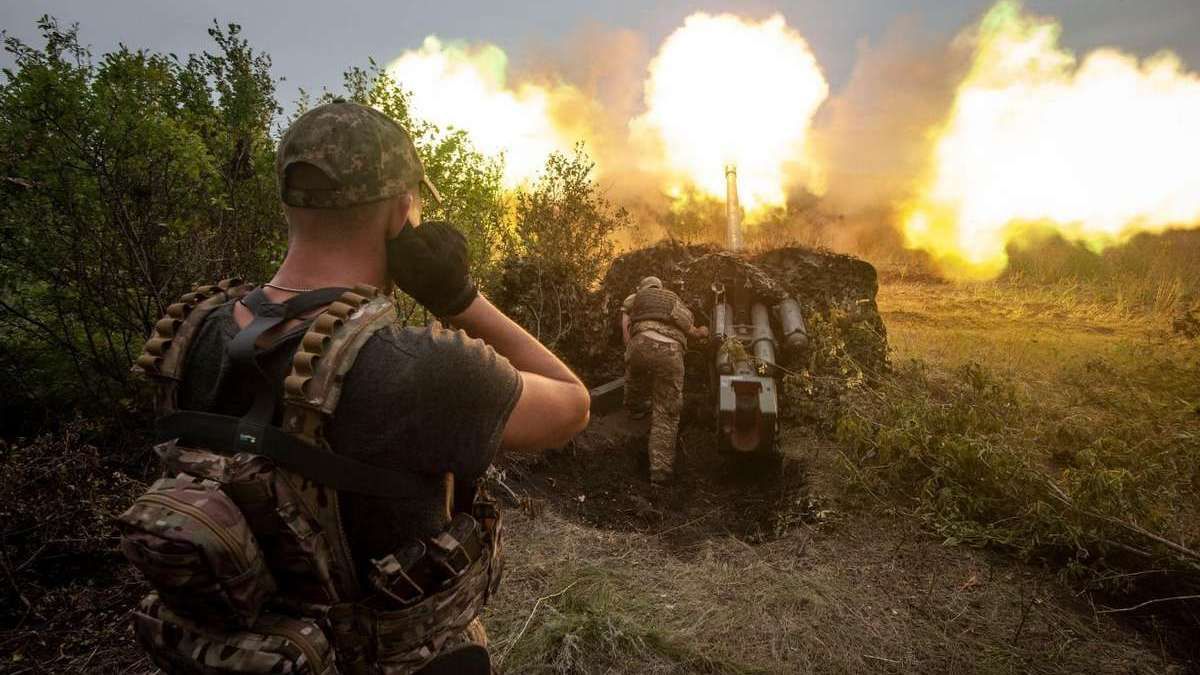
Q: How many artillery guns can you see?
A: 1